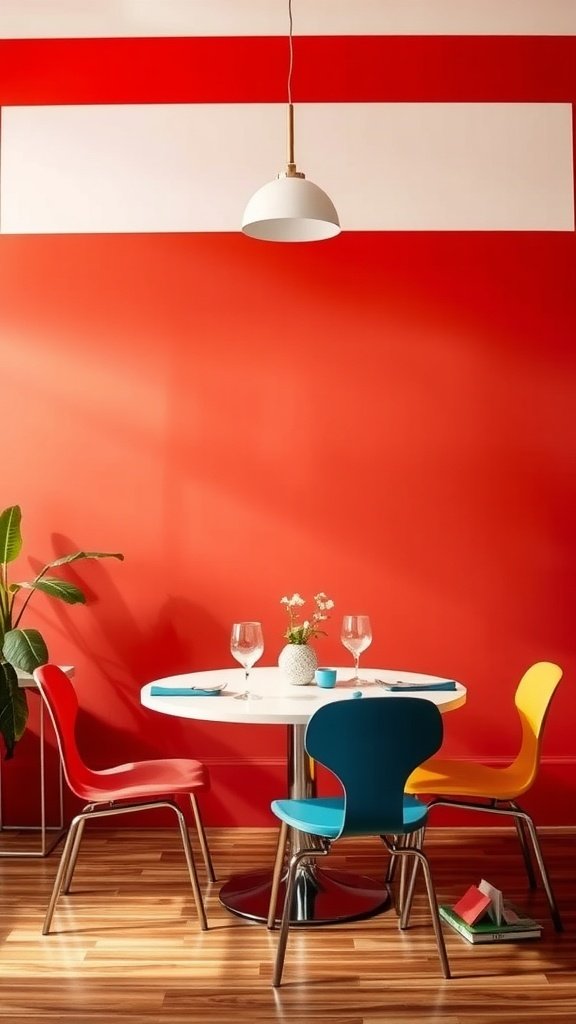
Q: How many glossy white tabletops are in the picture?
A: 1